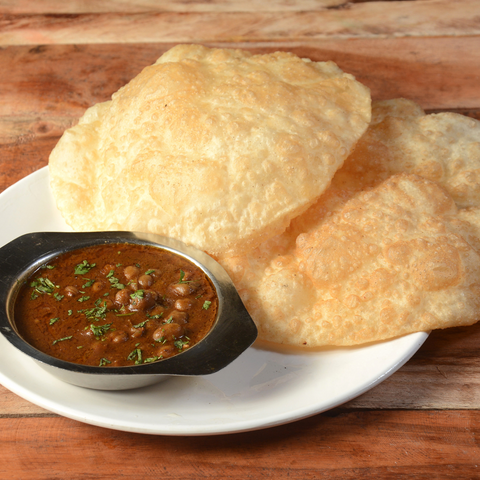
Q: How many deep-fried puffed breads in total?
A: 3